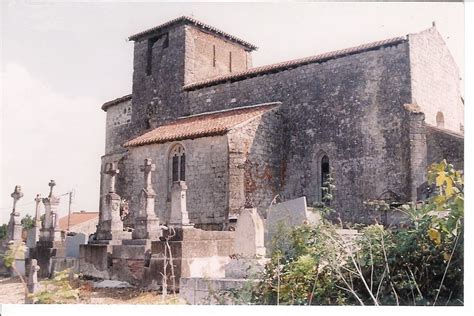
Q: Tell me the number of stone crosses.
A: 6